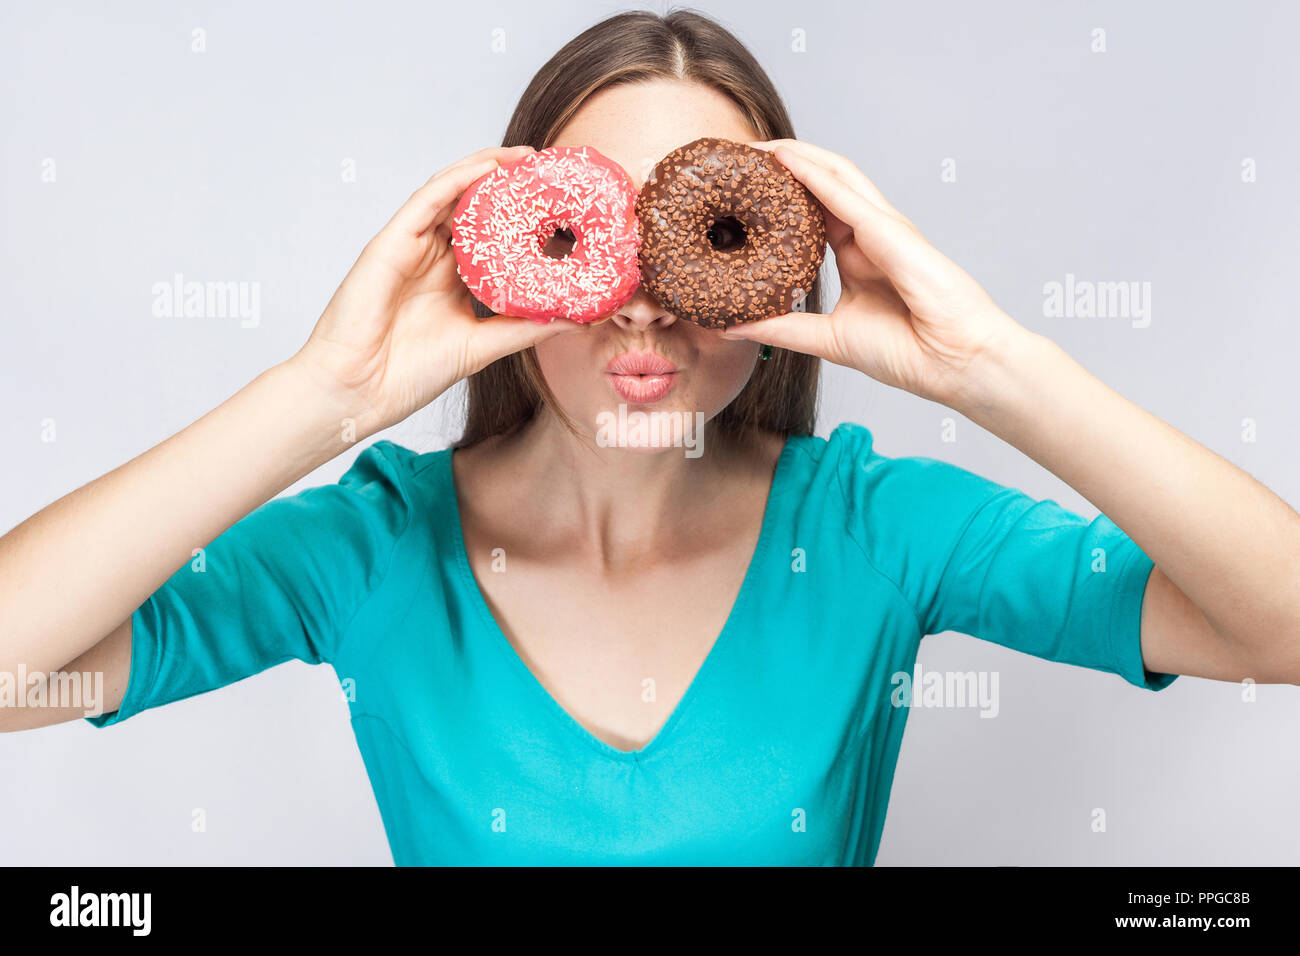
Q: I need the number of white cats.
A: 0